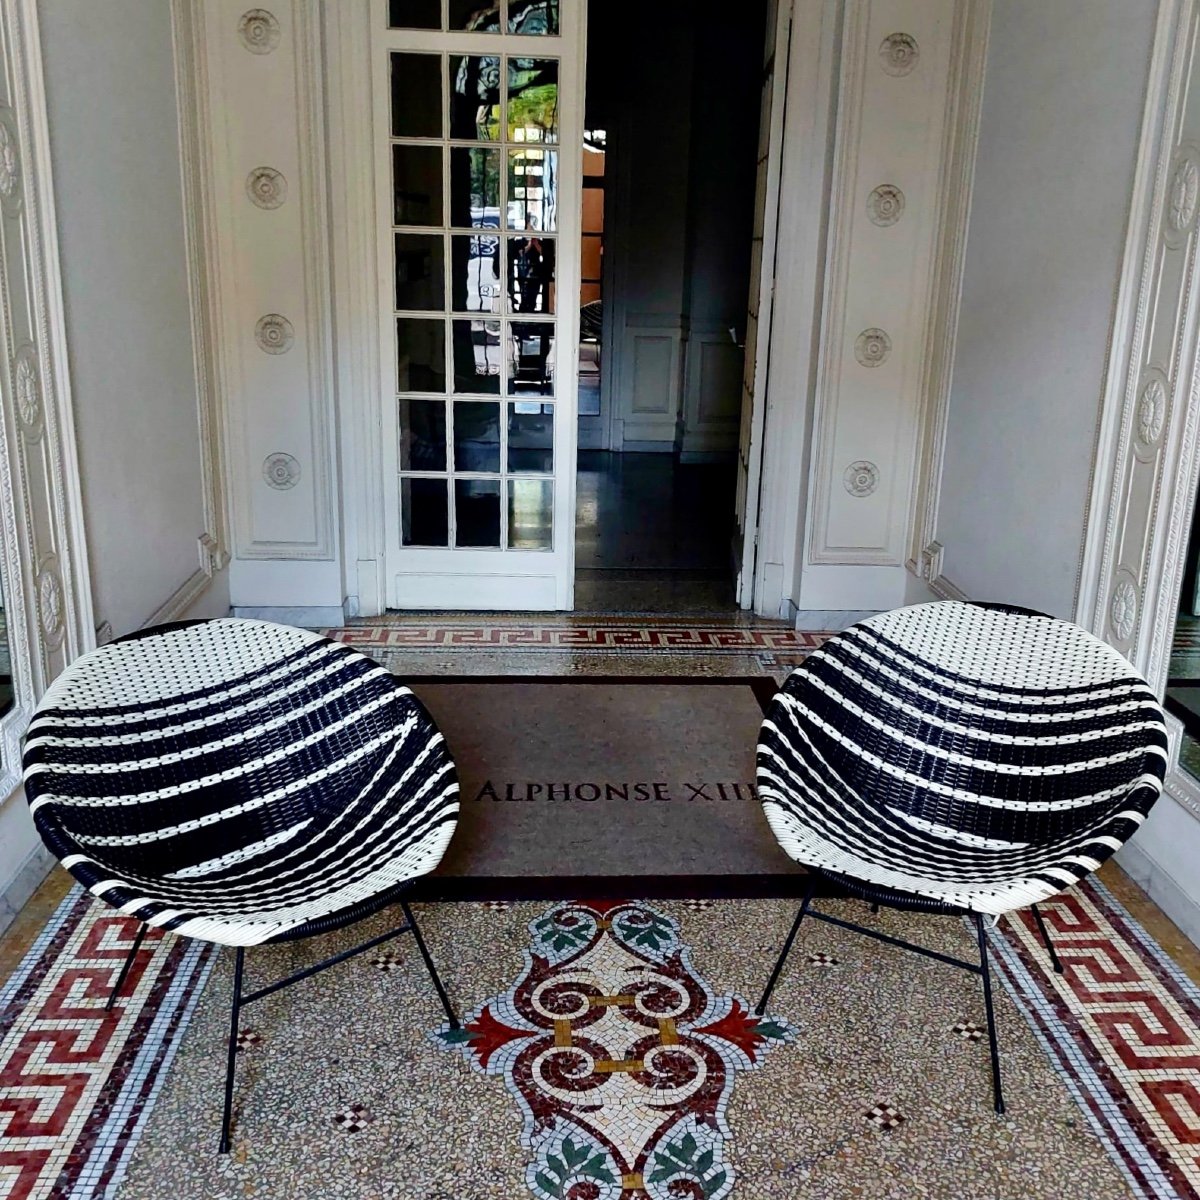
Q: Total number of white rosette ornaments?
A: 14